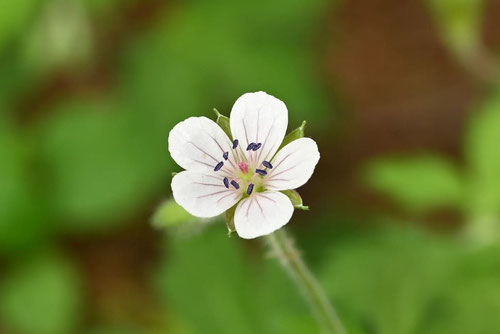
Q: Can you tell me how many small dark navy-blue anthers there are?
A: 10